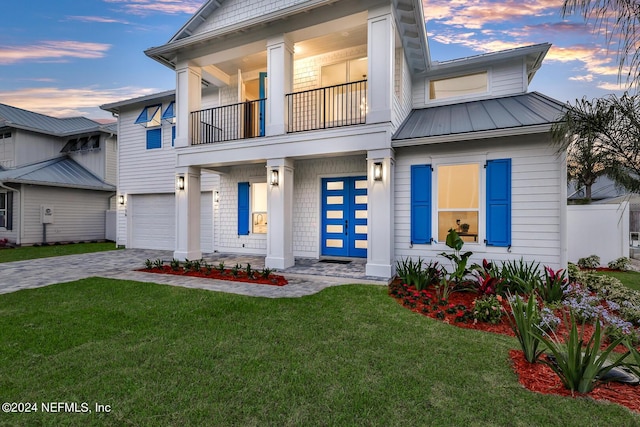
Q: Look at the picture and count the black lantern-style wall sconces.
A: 5